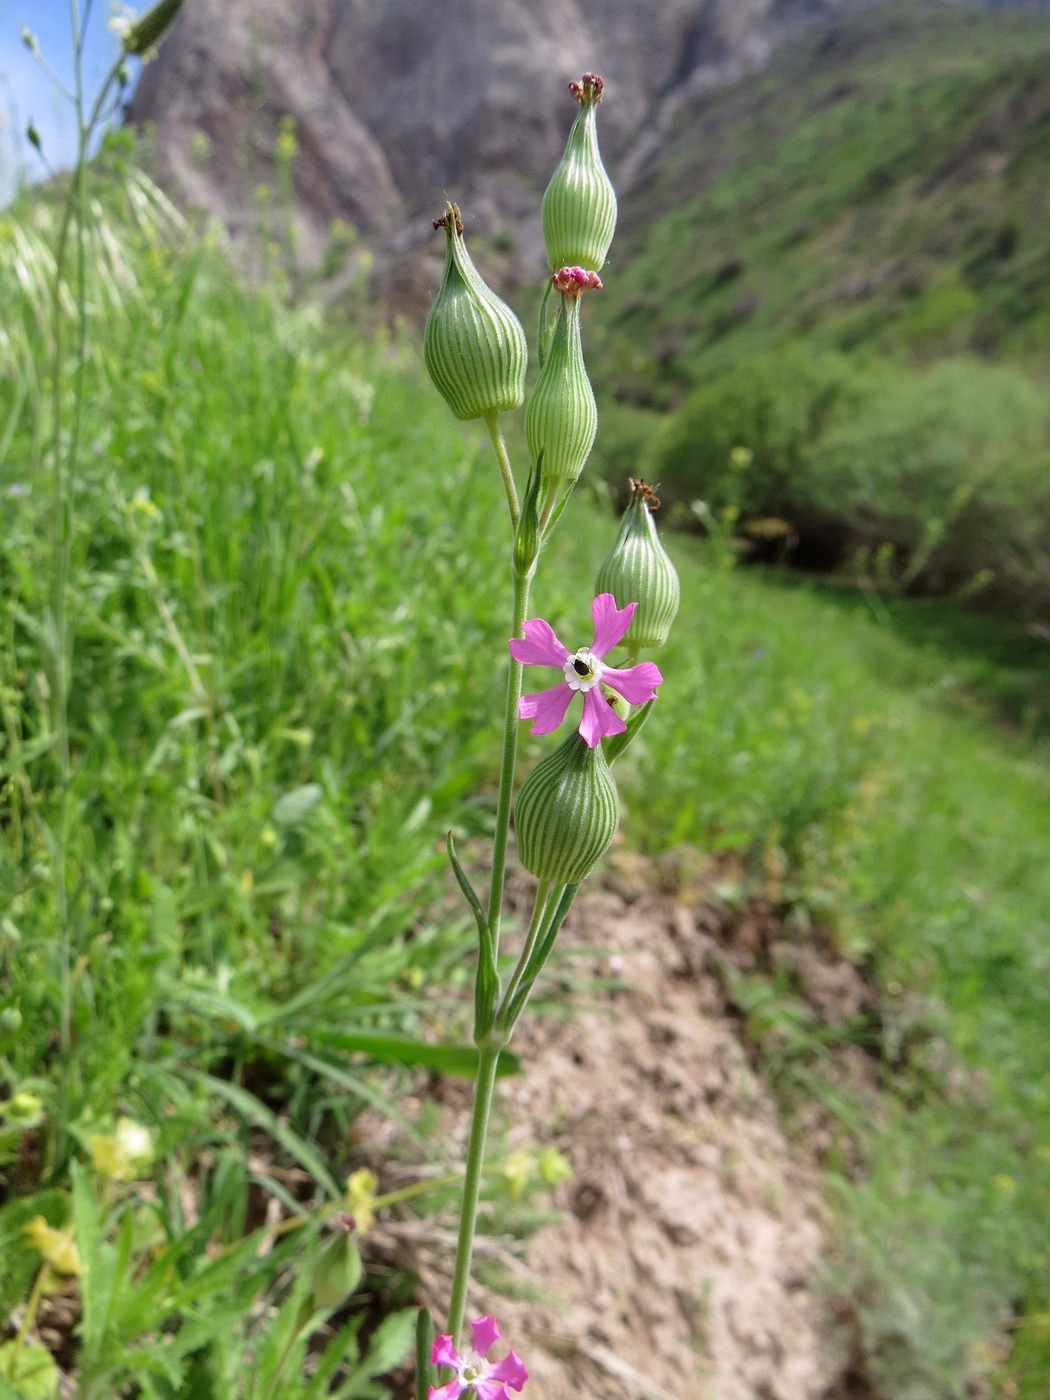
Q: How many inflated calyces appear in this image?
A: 5